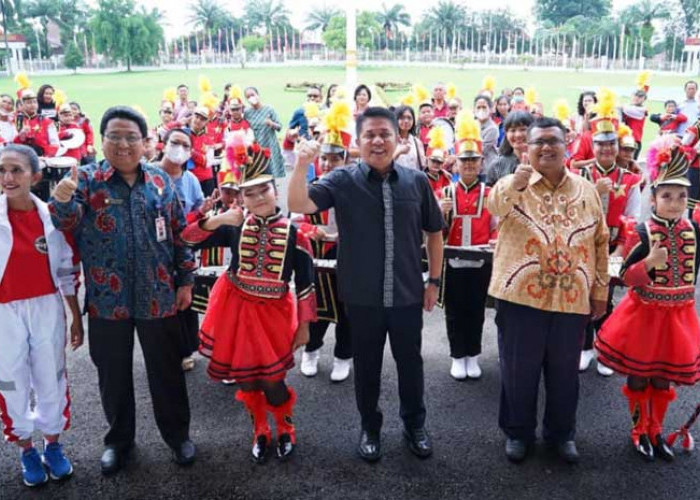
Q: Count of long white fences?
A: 1